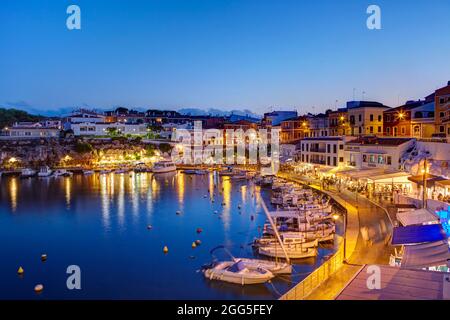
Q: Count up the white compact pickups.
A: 0